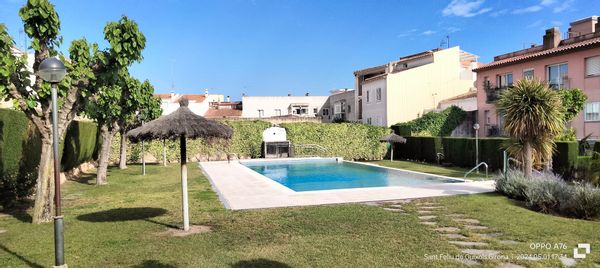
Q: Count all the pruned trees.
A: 3